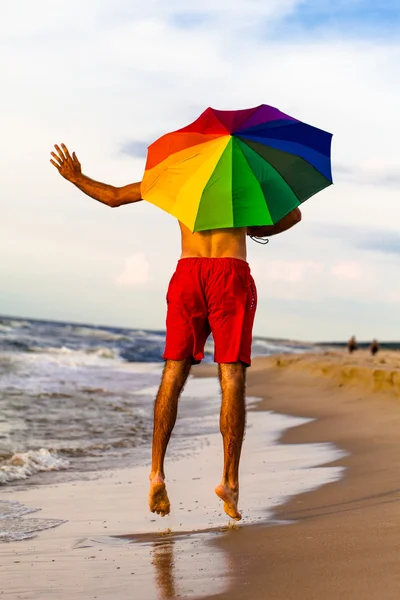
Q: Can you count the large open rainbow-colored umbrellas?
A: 1